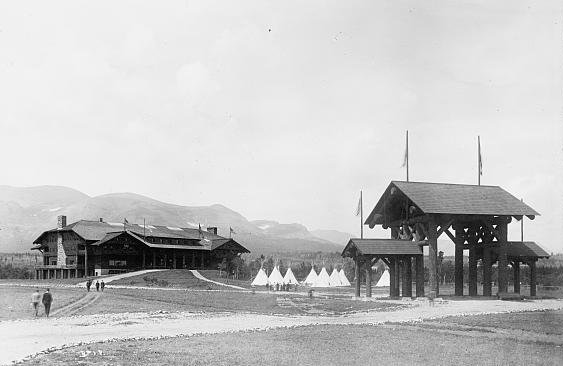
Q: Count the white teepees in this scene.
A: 8